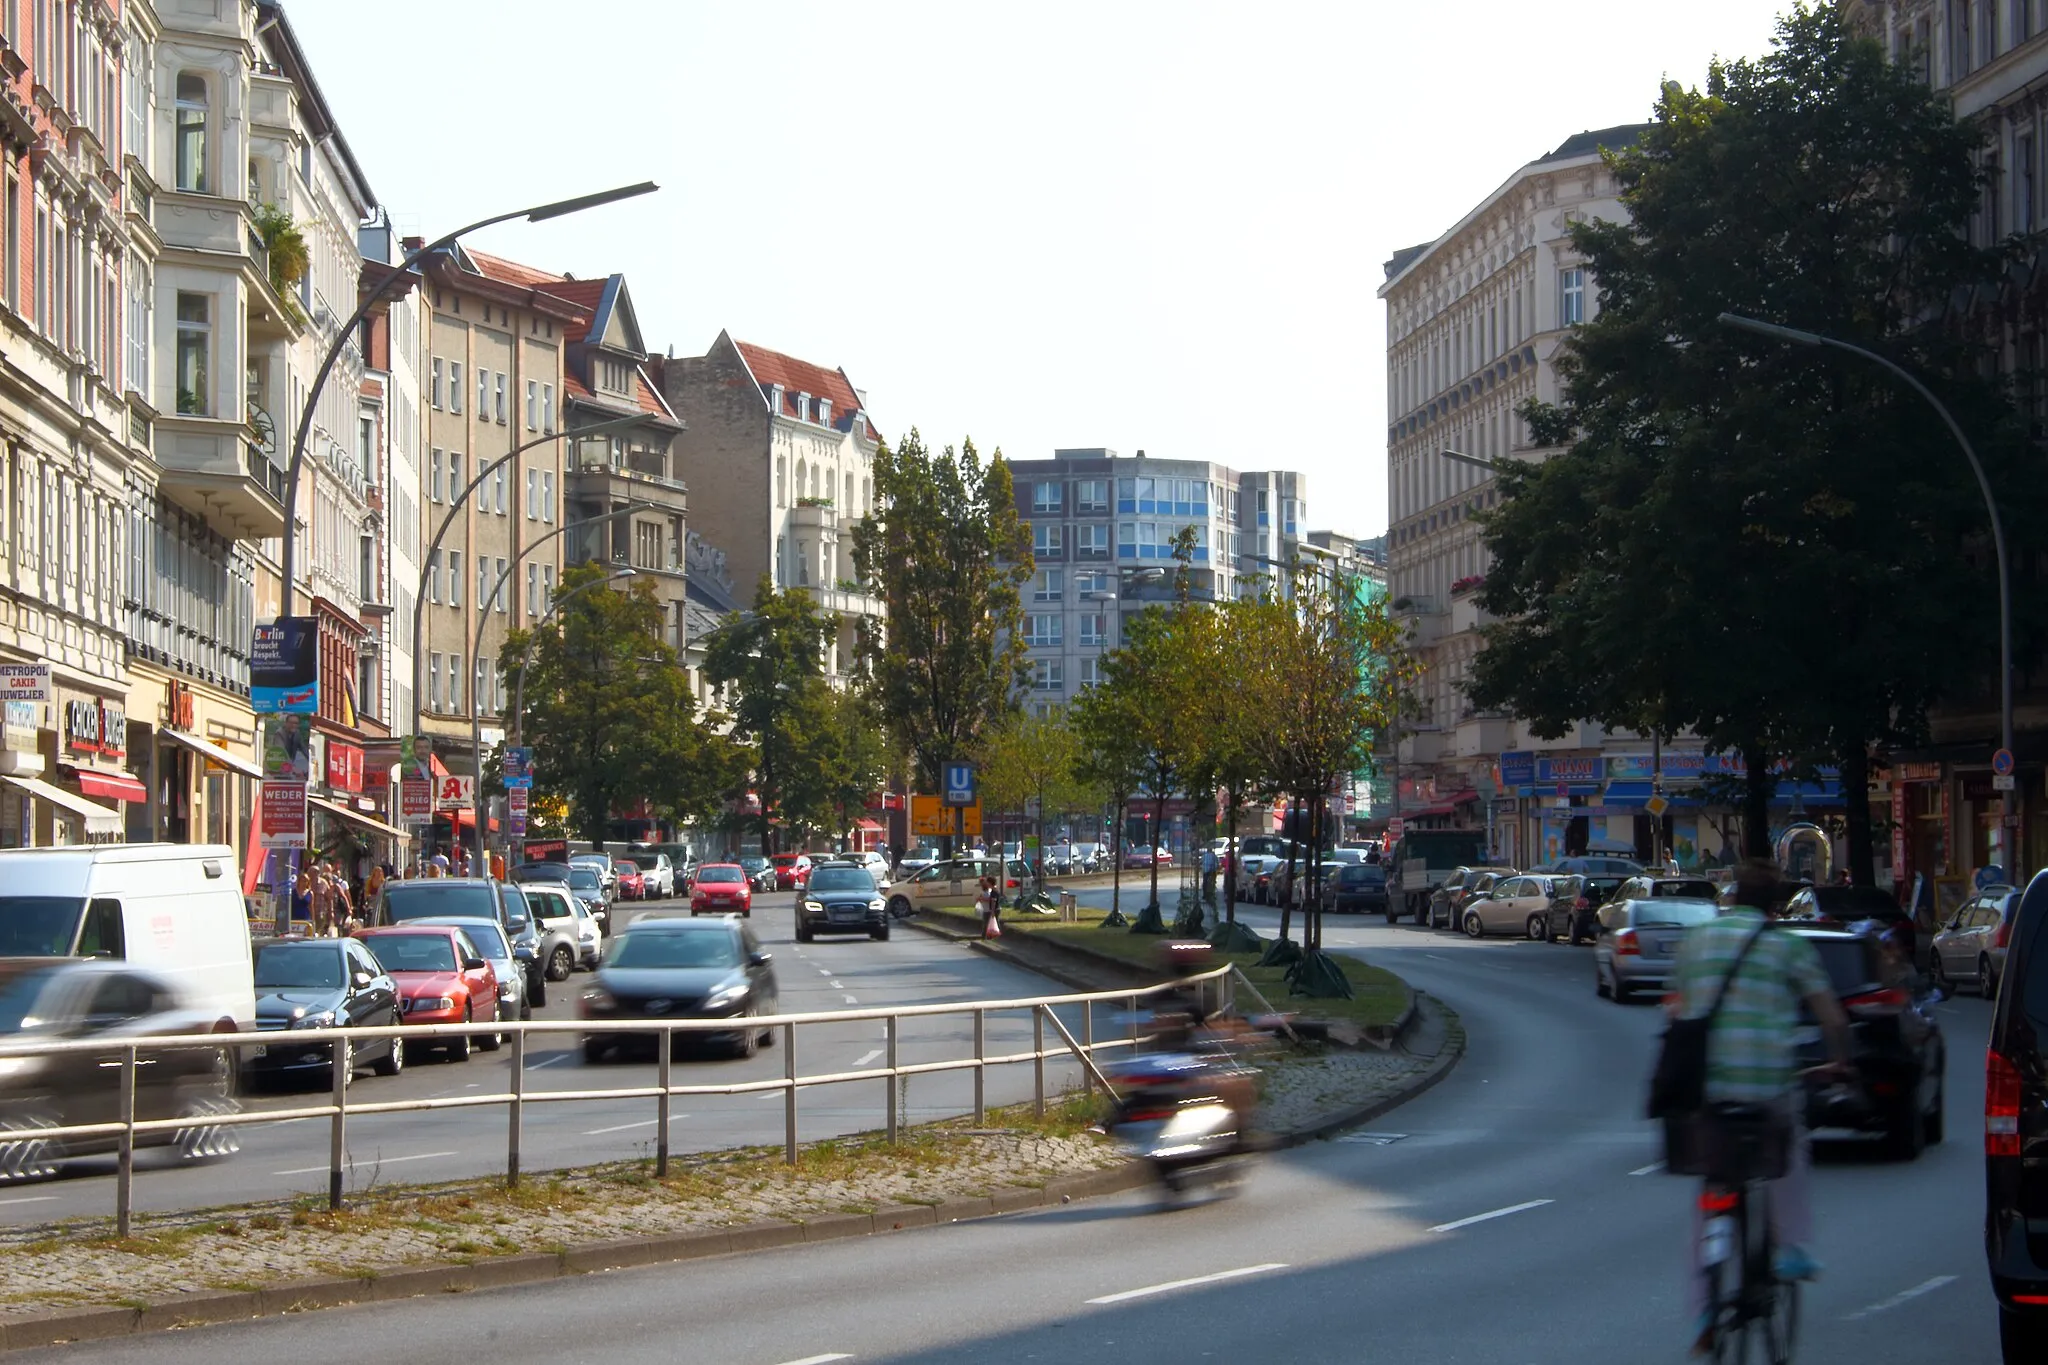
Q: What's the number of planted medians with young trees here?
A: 1